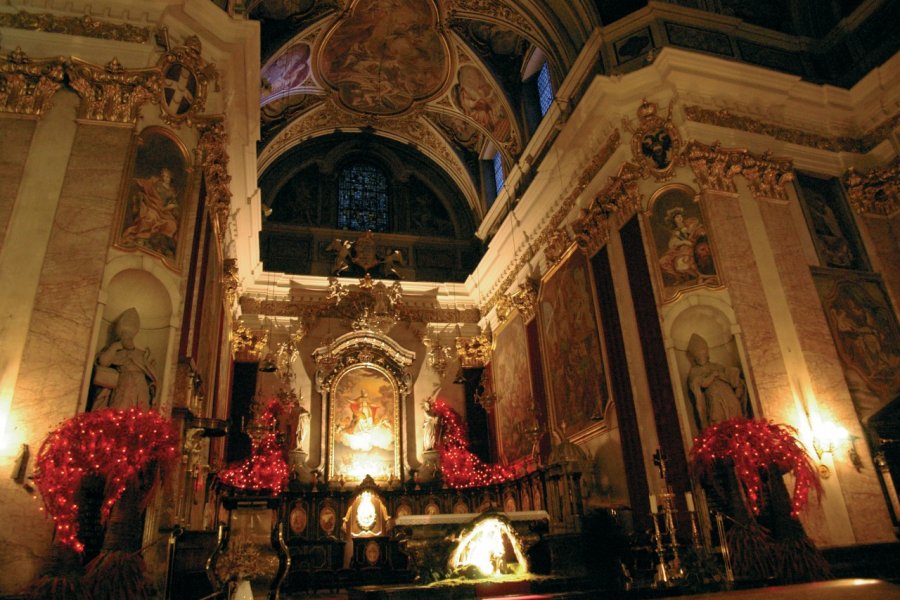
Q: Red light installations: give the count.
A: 4